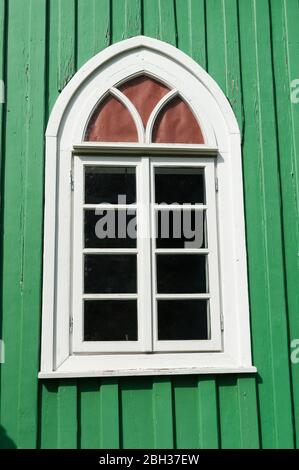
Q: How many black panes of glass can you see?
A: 8